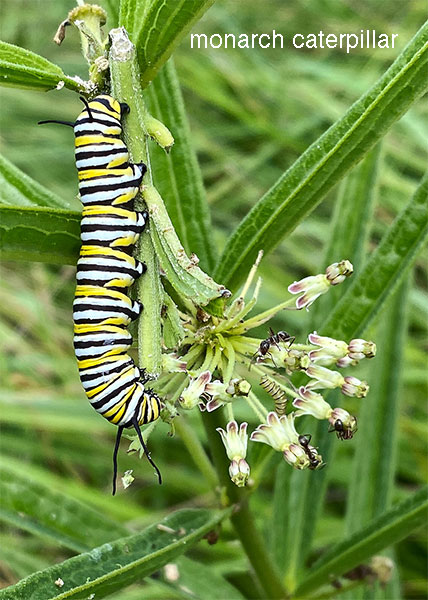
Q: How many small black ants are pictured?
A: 3